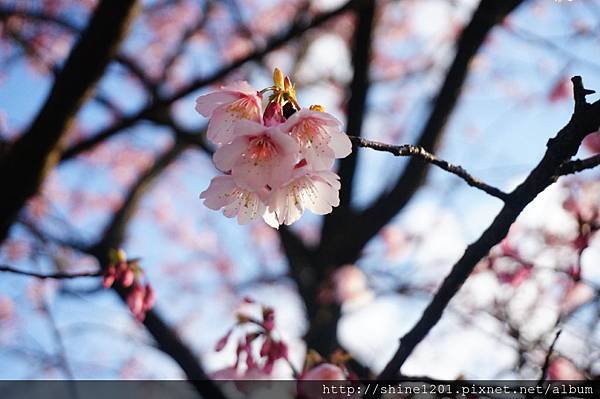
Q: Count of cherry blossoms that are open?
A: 5